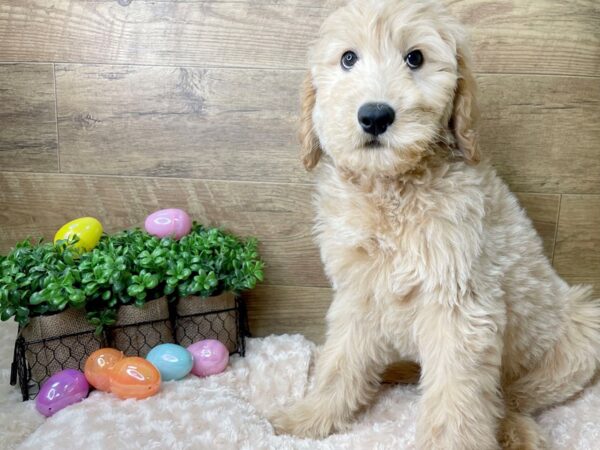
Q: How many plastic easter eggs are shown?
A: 7